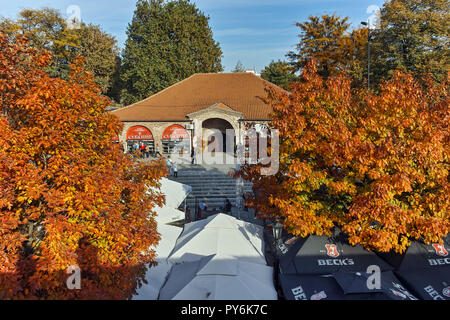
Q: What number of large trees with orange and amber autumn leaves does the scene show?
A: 2